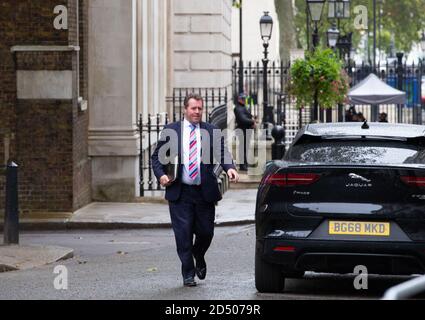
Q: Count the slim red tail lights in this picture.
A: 2